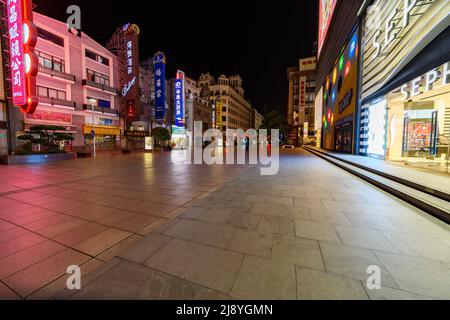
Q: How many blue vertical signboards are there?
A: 2